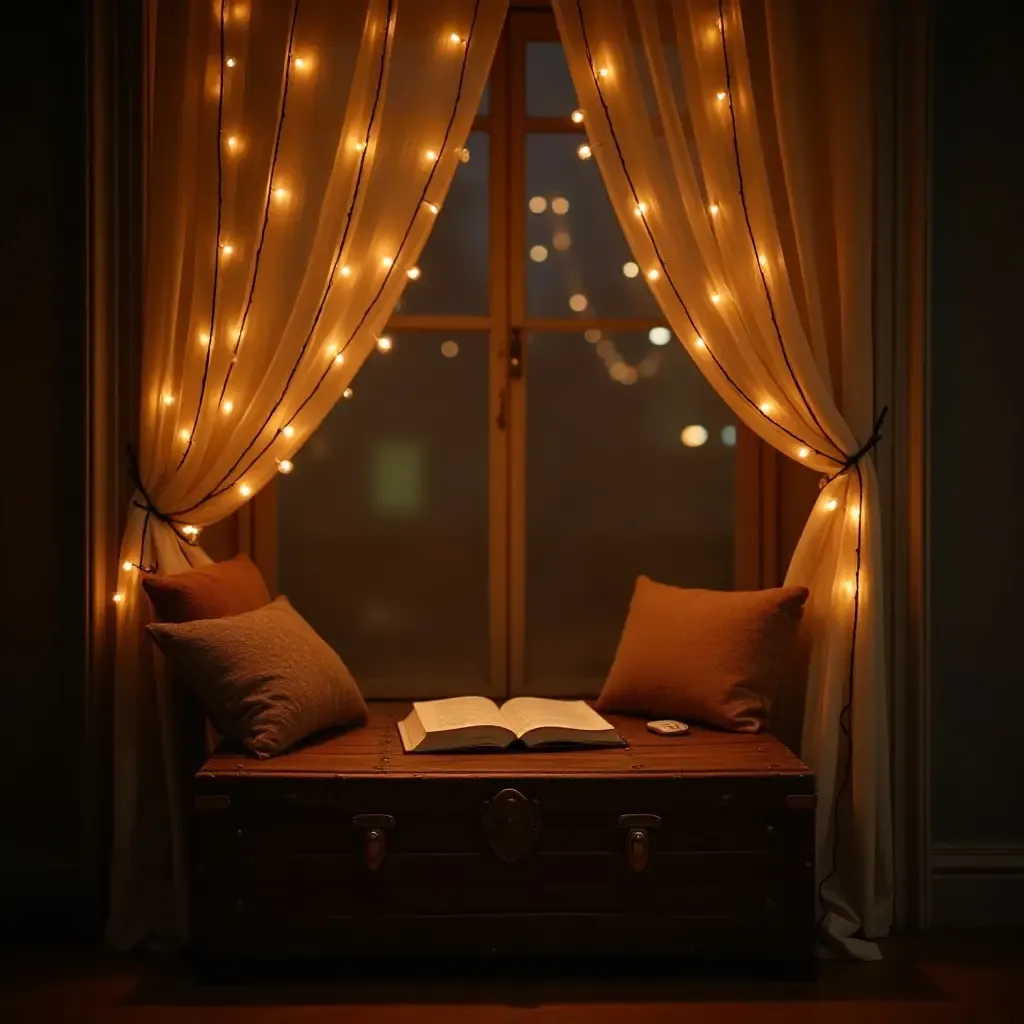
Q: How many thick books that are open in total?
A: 1